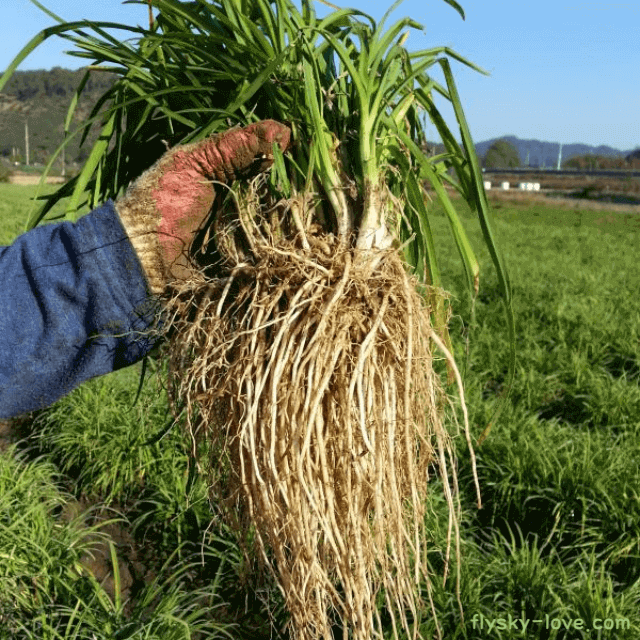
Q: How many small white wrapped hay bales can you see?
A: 5